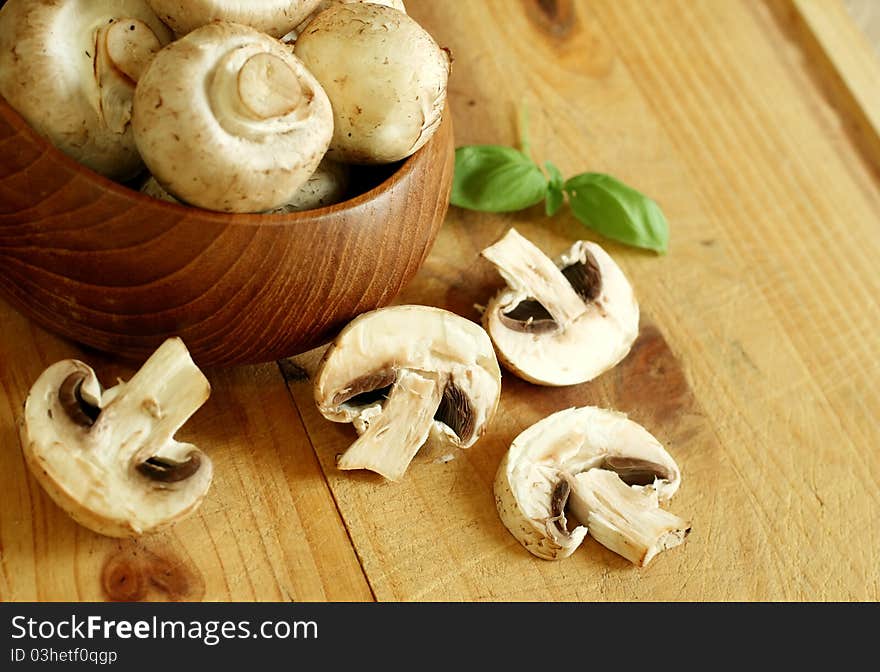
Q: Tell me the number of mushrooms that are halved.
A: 4